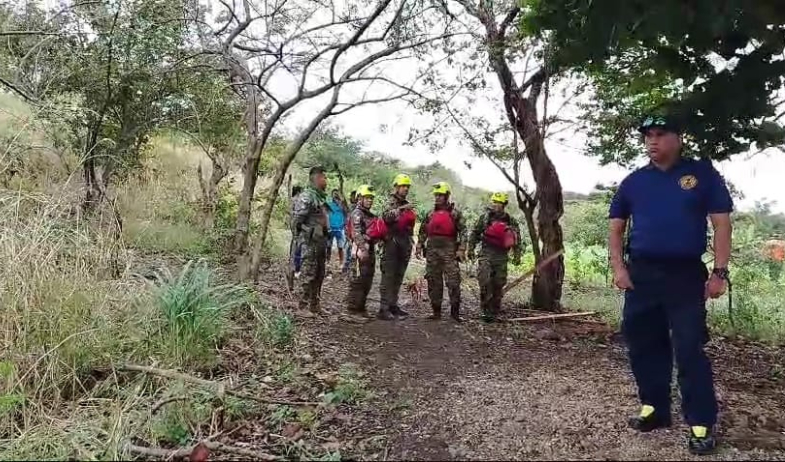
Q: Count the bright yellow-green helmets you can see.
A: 4